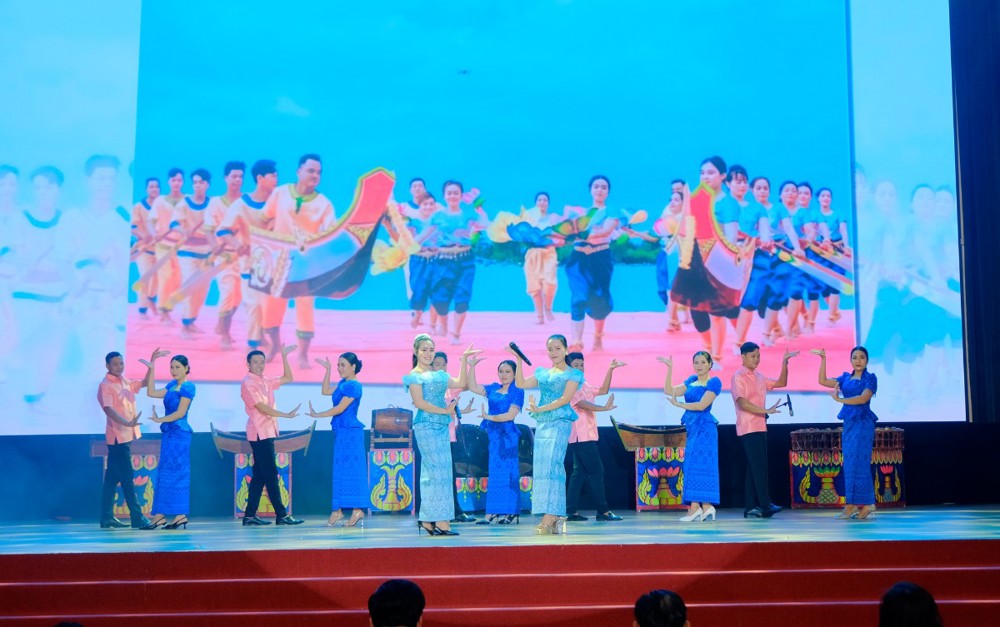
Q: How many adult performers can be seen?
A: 12